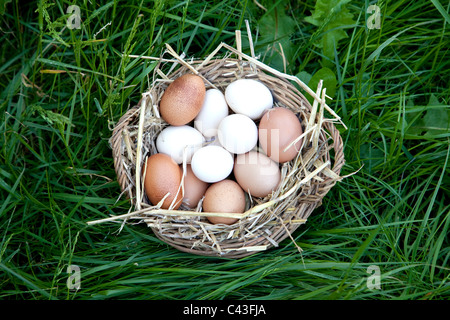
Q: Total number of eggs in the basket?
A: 11